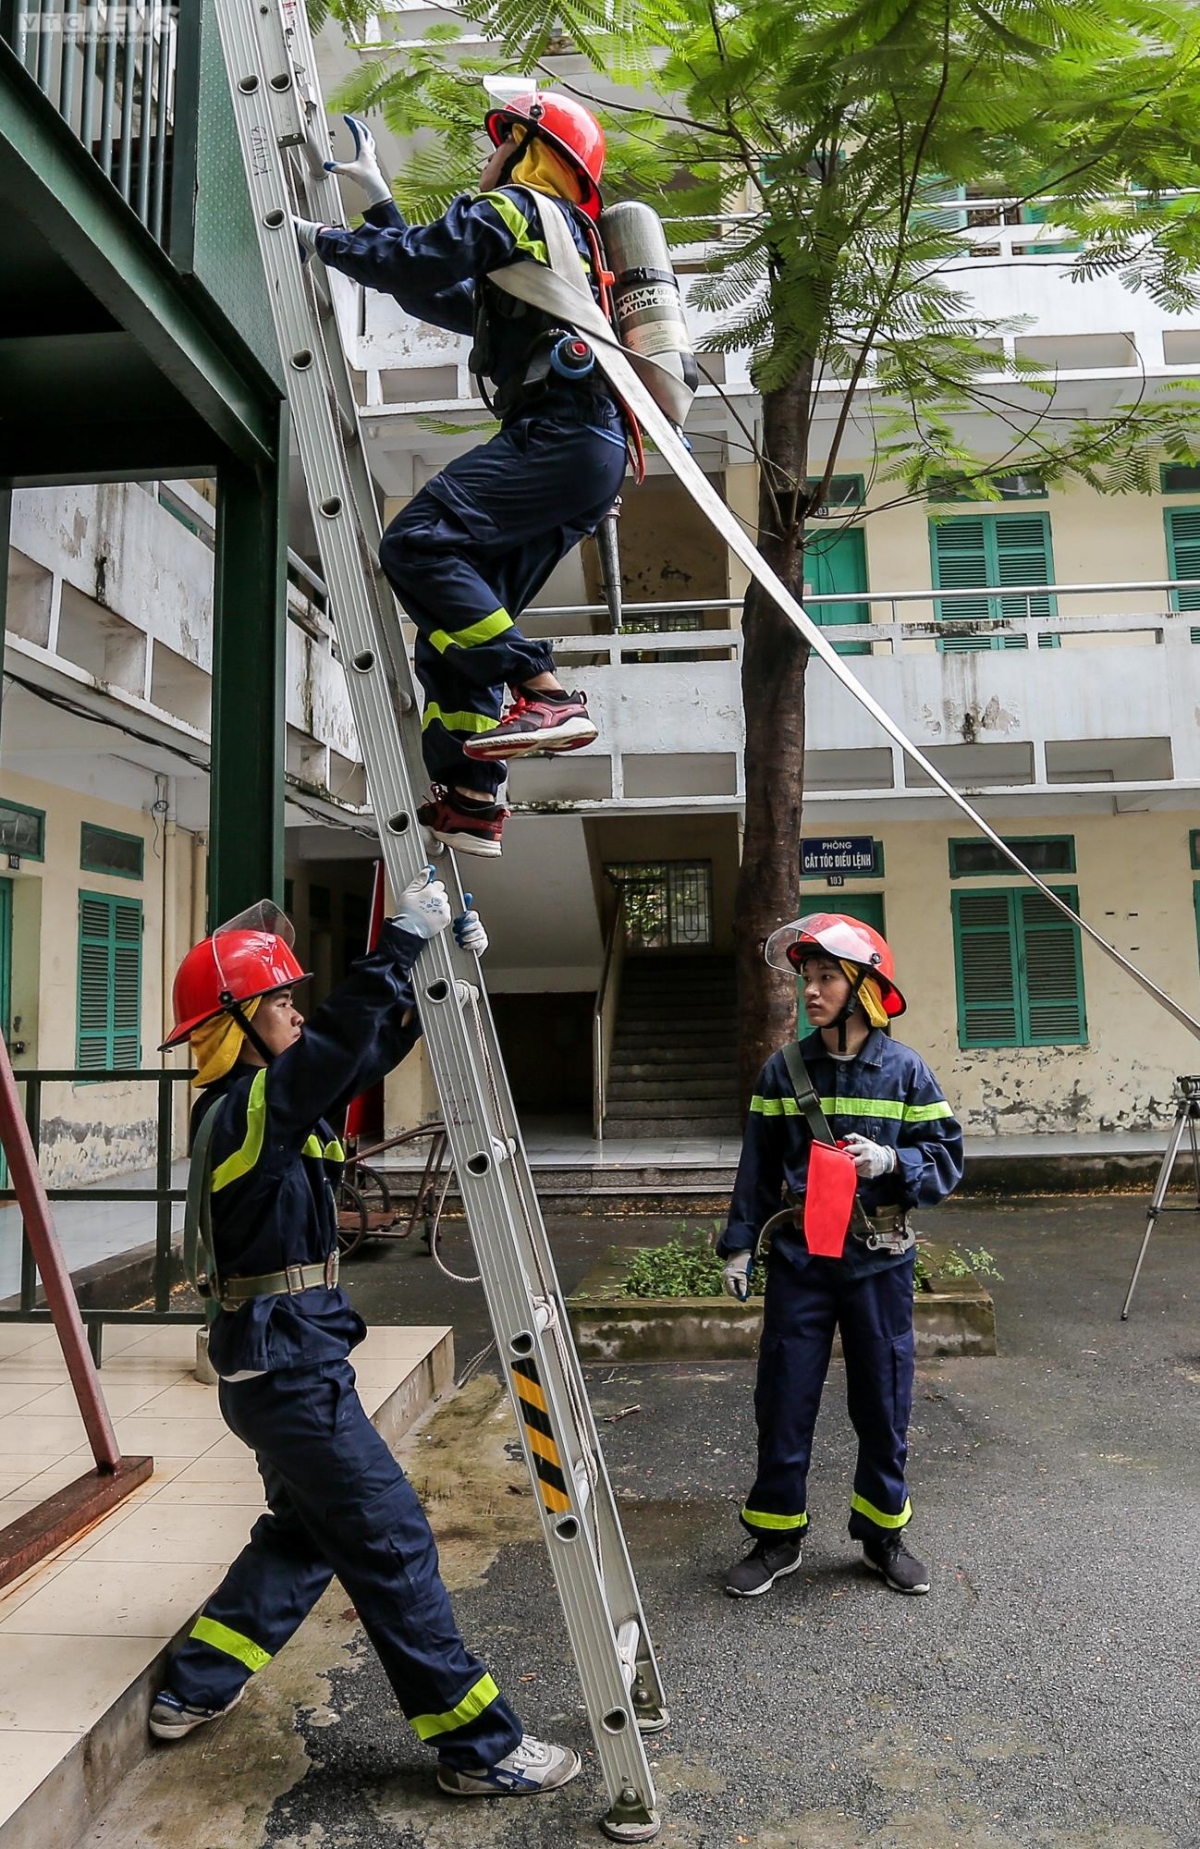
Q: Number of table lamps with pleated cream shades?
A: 0